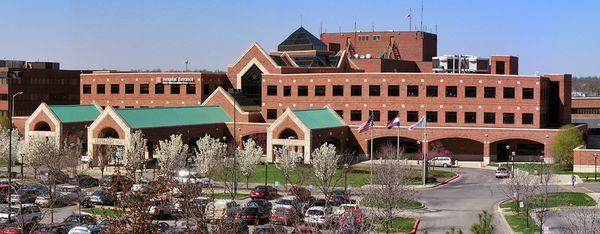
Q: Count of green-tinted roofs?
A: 3